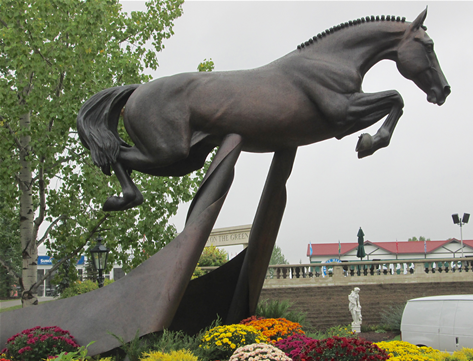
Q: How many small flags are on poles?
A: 4